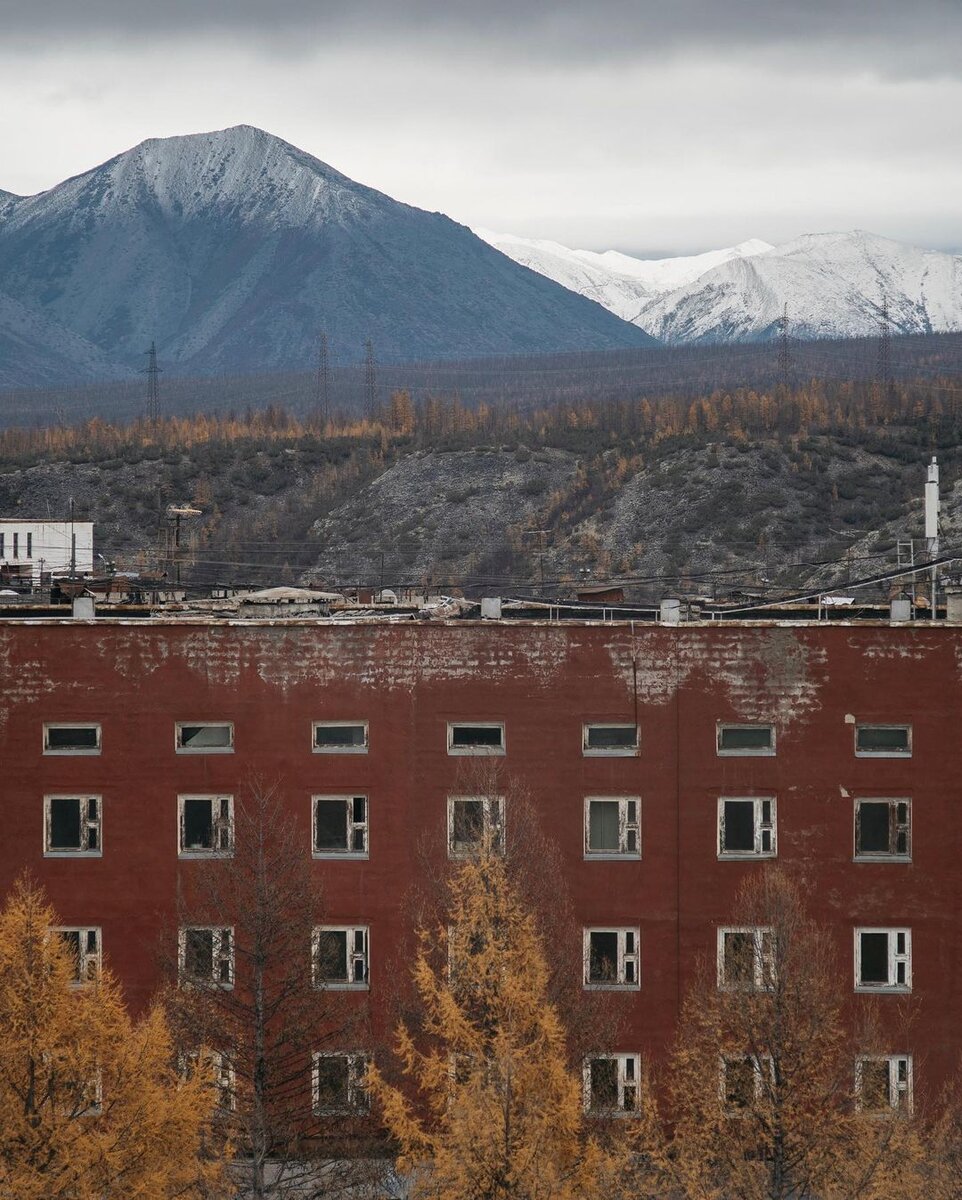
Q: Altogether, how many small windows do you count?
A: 7